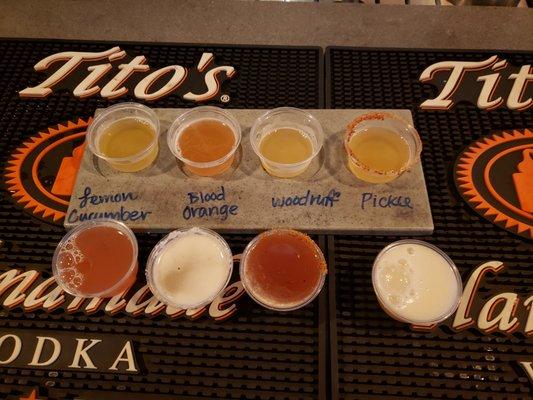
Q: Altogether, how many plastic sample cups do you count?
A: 8